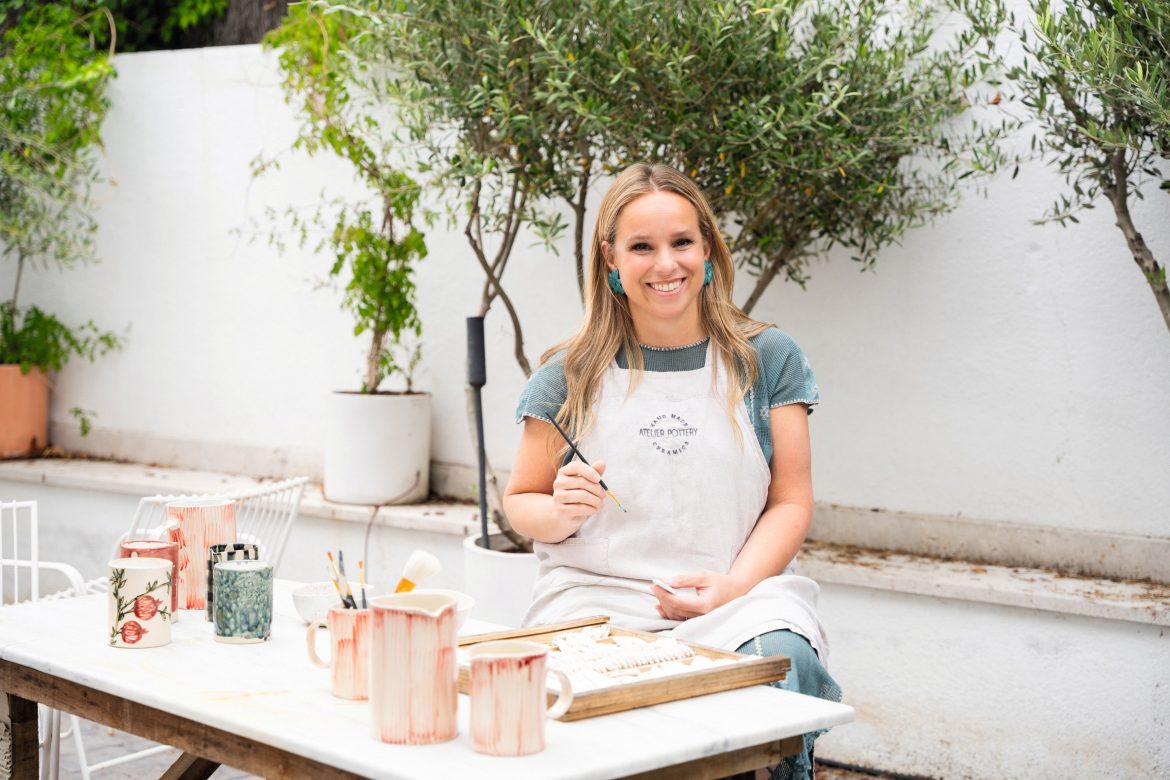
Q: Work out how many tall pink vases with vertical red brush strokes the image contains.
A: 2